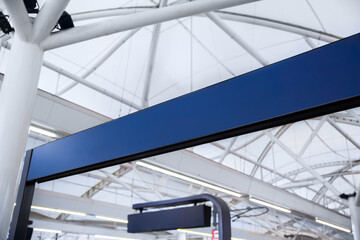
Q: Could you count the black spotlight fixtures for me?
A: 3